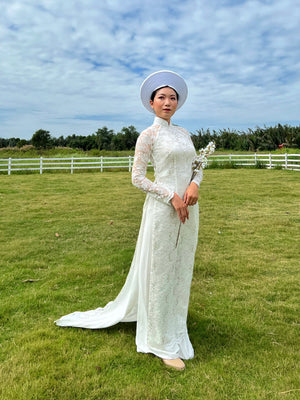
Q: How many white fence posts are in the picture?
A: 9